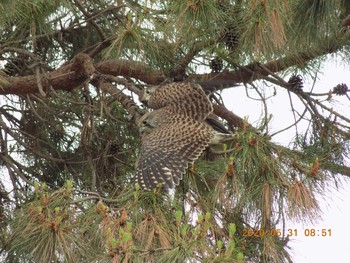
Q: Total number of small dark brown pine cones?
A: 4